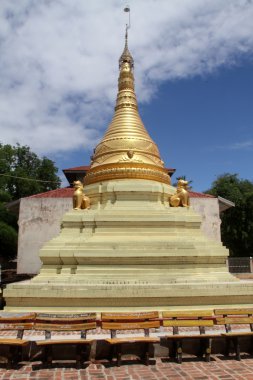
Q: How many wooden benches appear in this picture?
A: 5